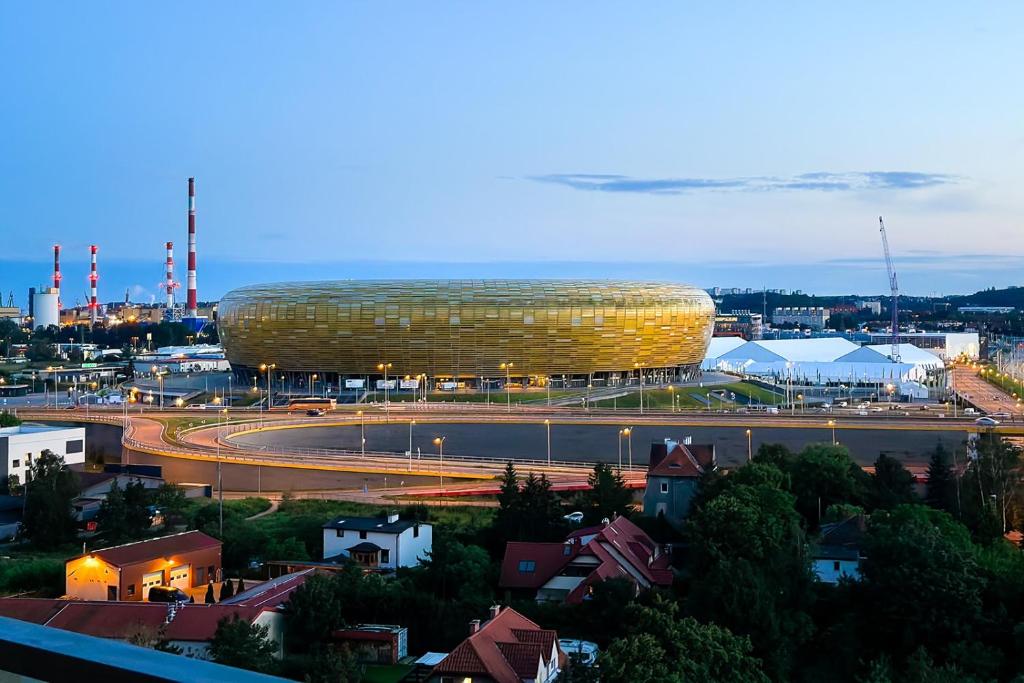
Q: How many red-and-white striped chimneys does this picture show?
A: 4